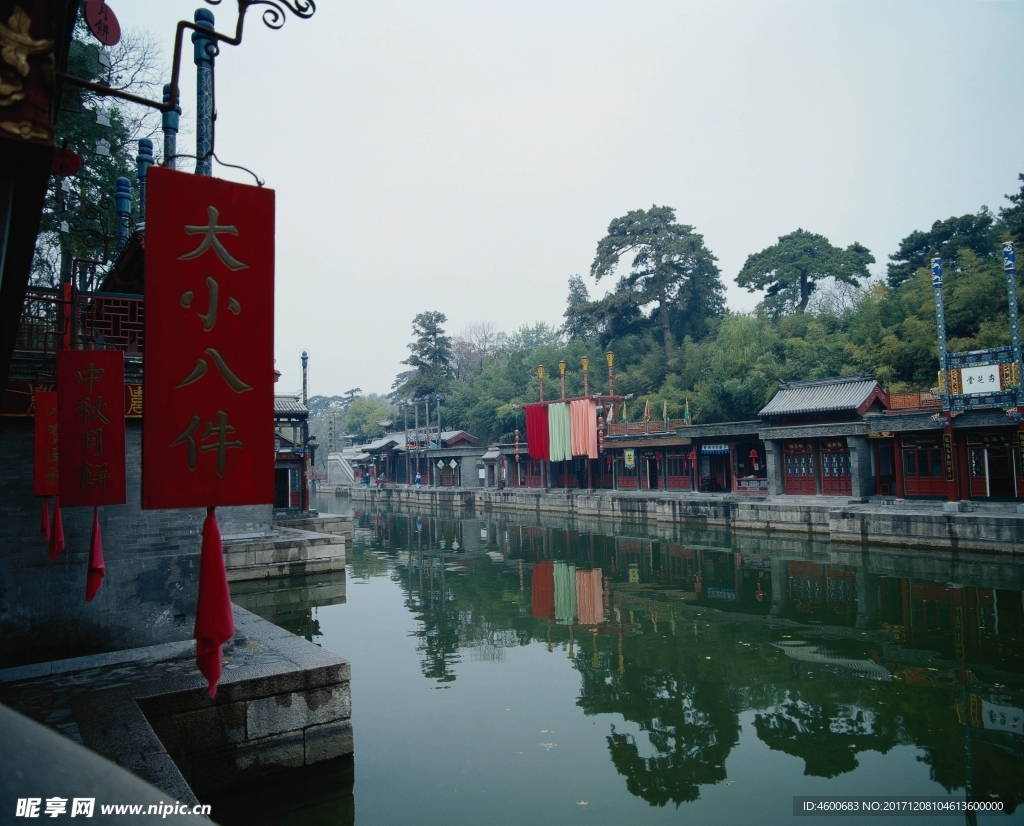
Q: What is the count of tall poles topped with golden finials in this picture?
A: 4